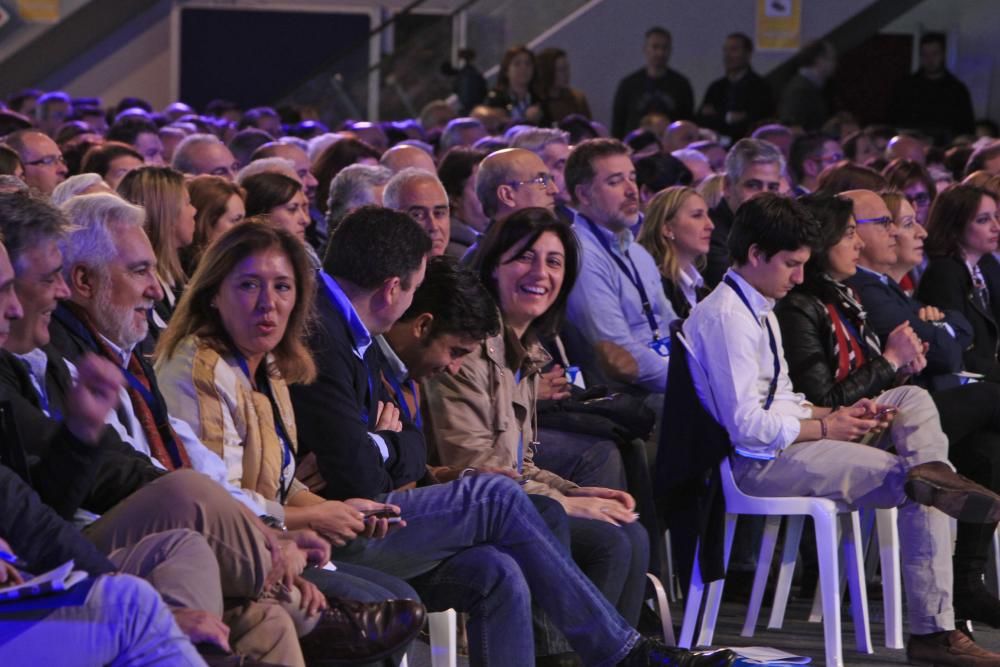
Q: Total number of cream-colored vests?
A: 1